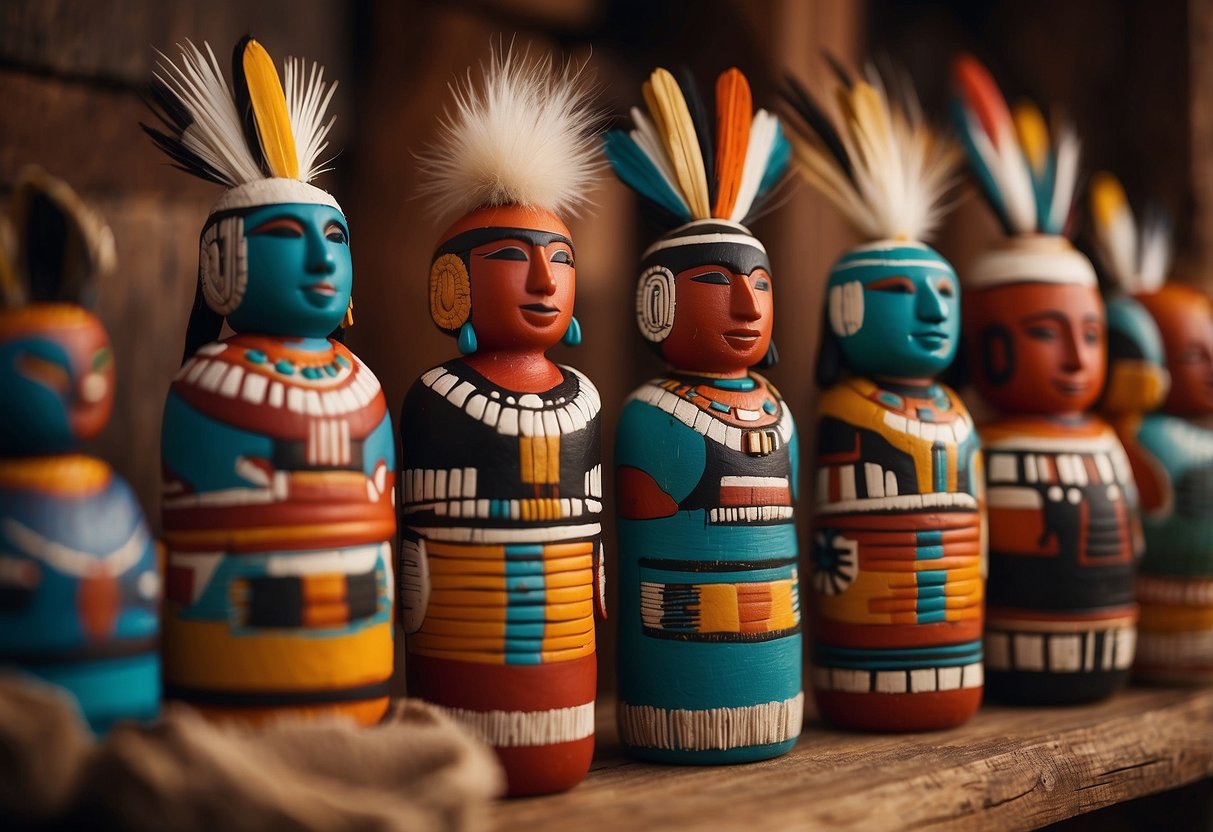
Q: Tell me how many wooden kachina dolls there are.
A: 8